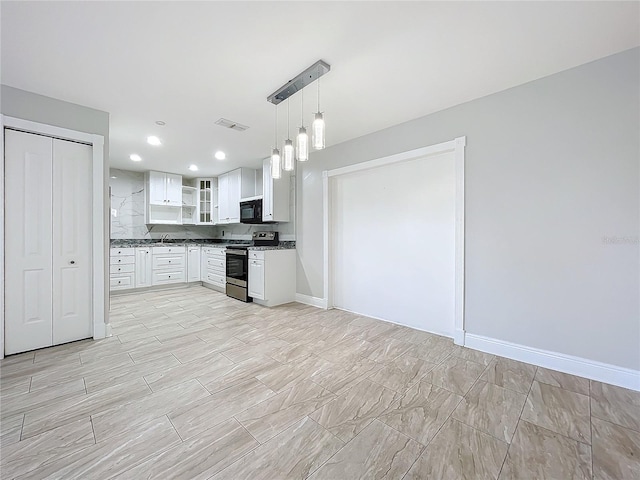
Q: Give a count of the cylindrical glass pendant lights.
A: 4